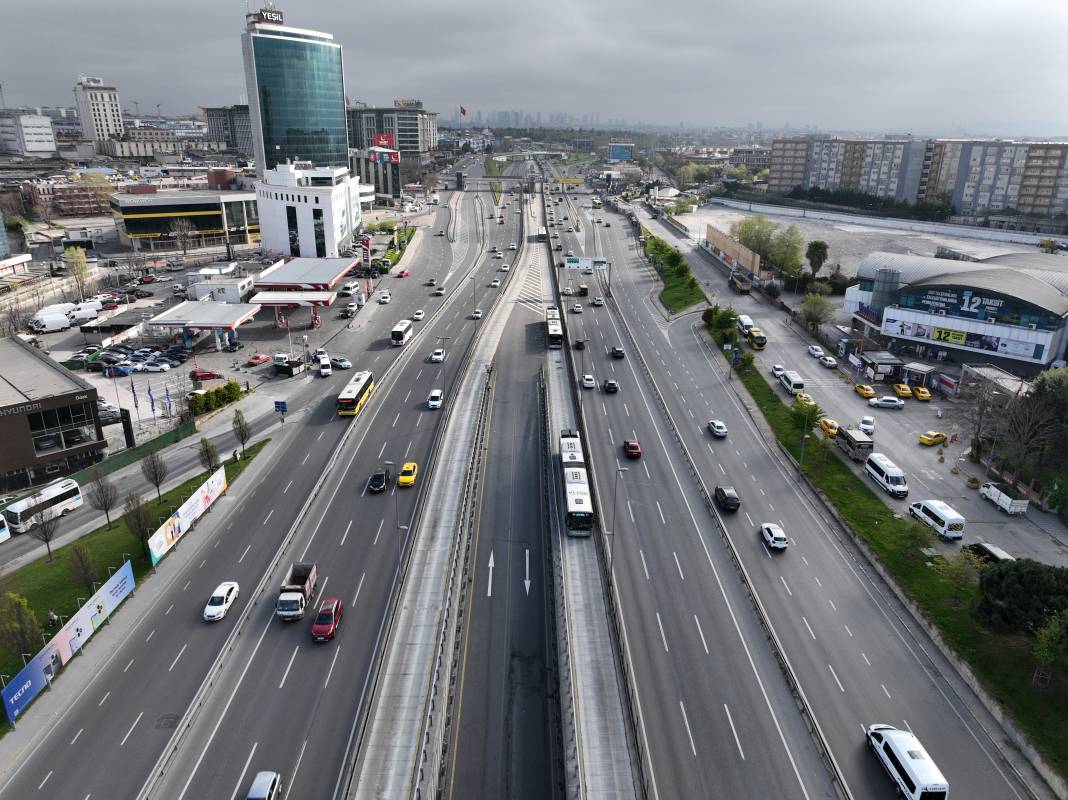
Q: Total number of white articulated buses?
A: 2